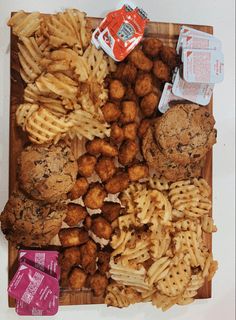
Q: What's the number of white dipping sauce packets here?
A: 5